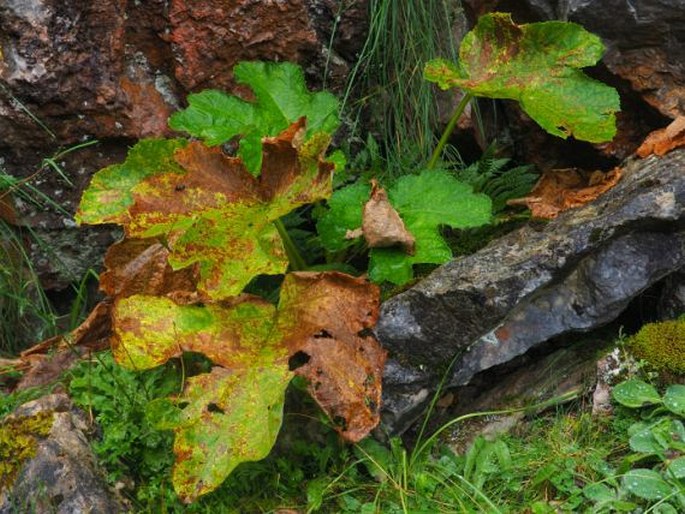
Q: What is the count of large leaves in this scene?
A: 5